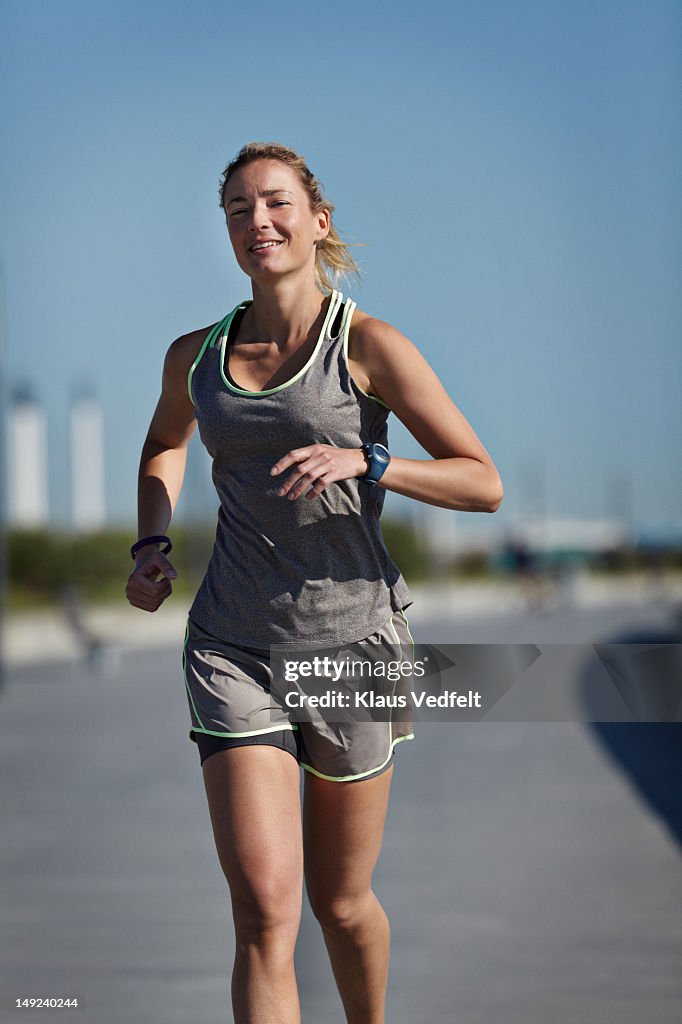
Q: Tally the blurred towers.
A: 2